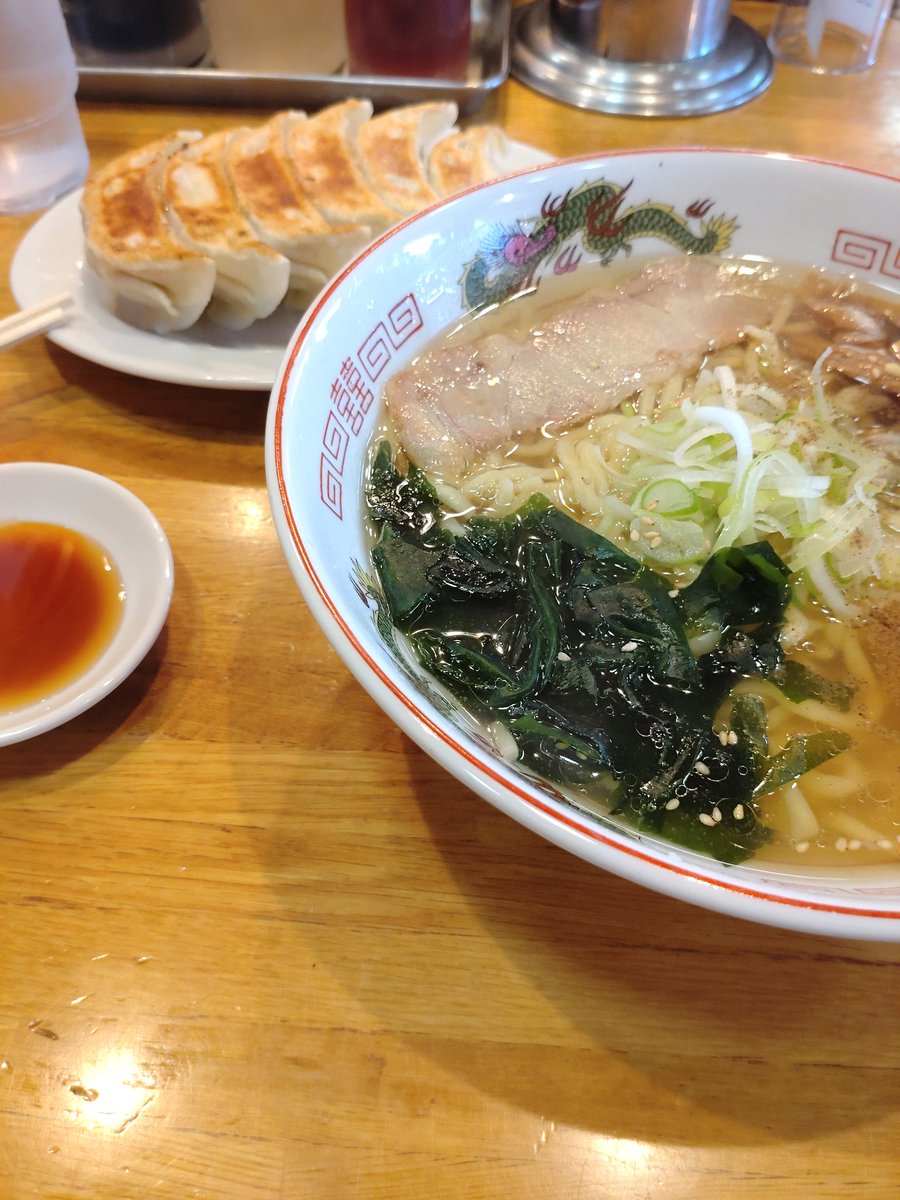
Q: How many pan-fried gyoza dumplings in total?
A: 6